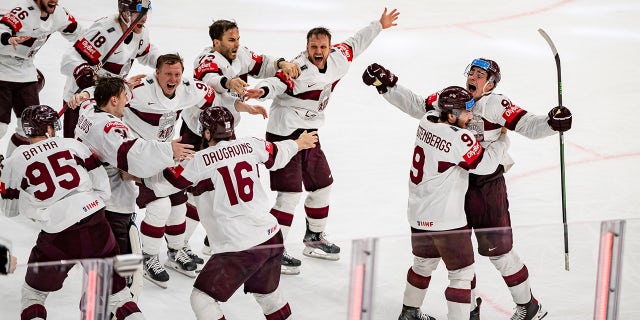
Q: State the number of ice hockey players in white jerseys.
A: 10